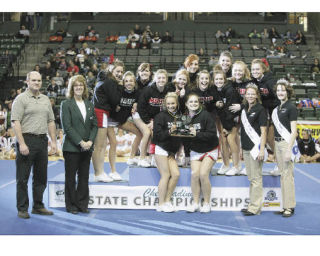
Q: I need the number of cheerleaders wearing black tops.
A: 13